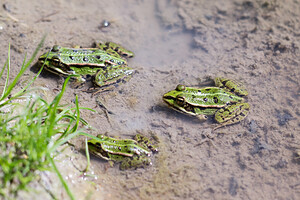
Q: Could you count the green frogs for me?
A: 3